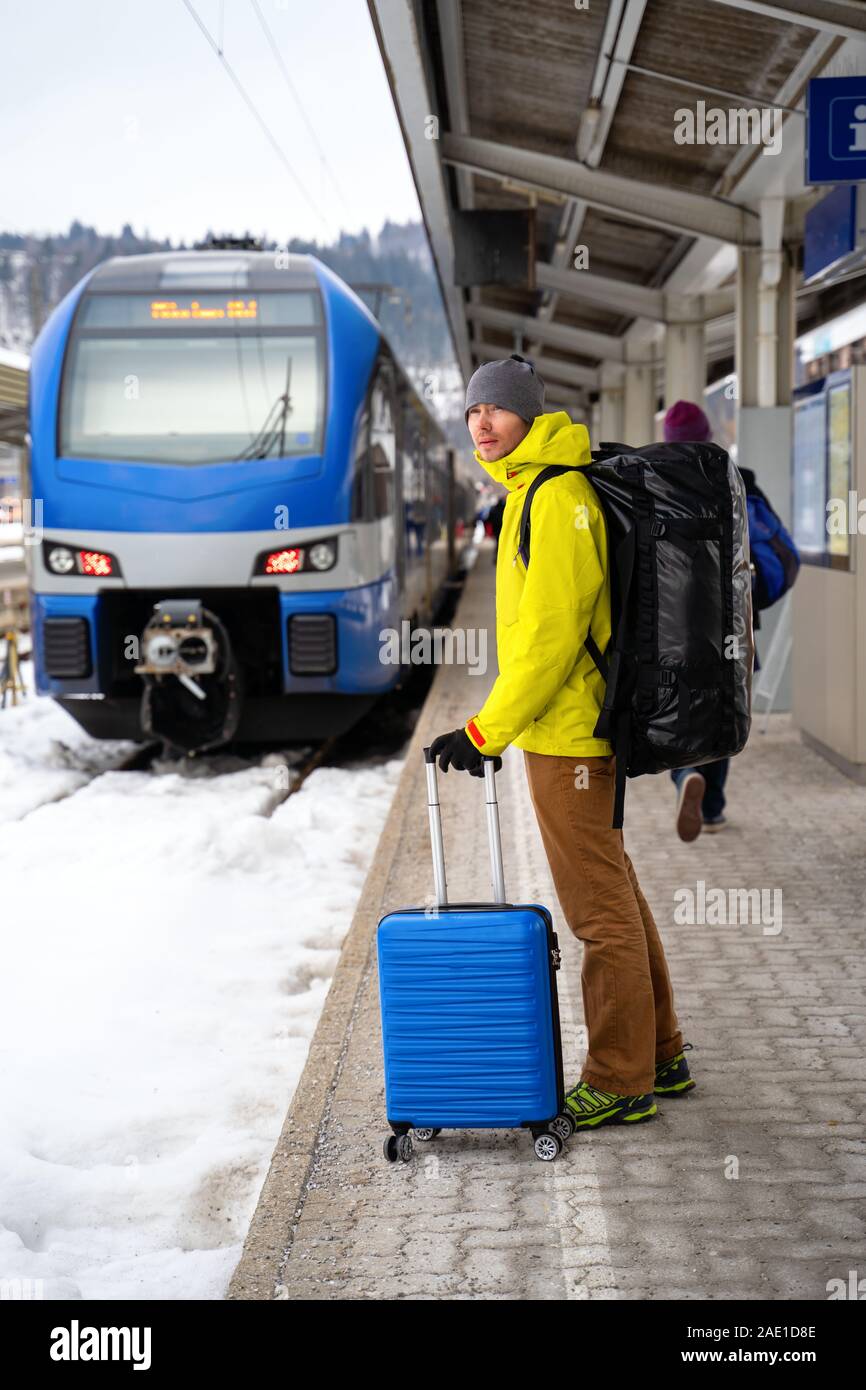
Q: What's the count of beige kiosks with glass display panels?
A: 1